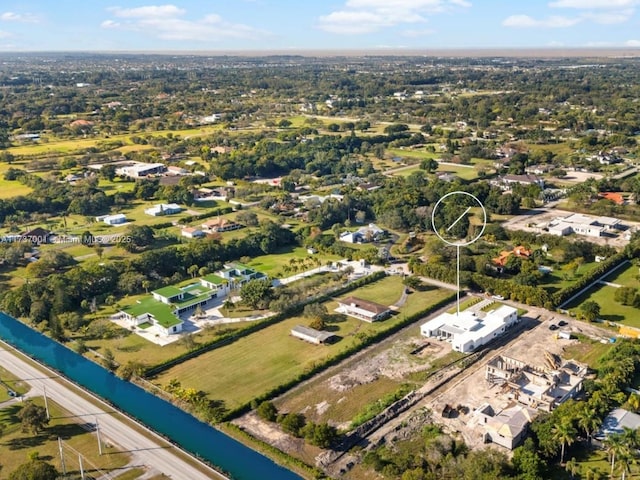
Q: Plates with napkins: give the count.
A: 0